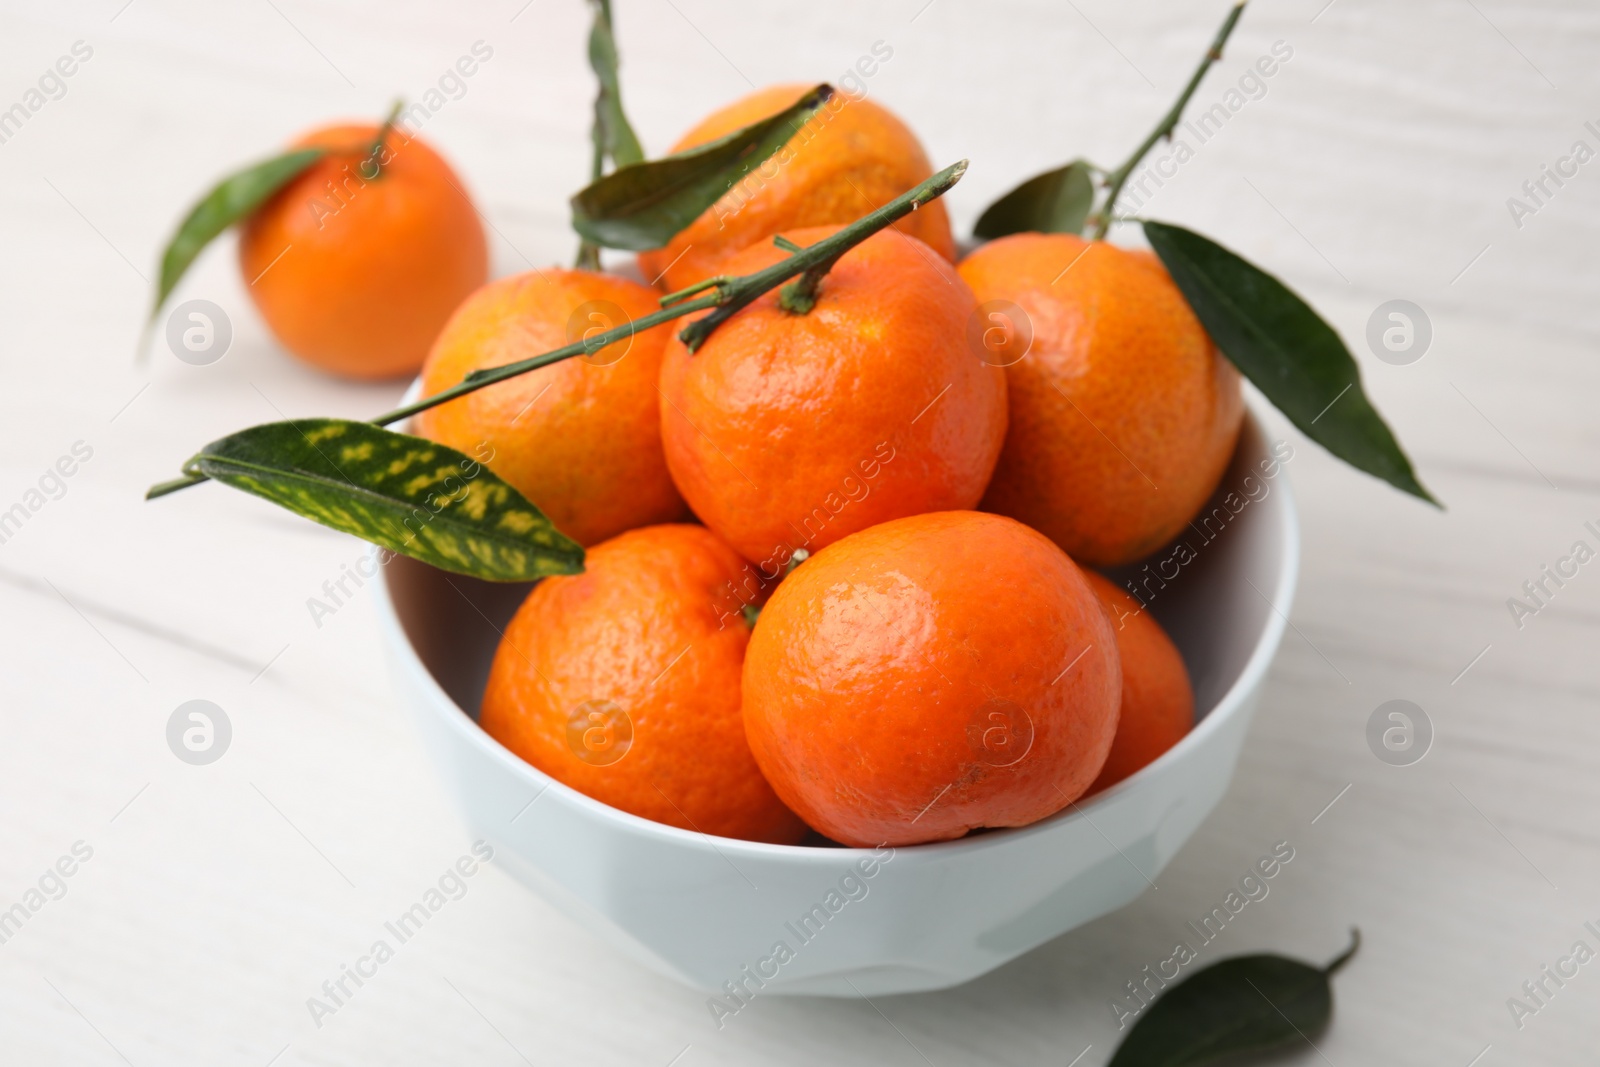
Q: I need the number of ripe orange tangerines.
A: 8